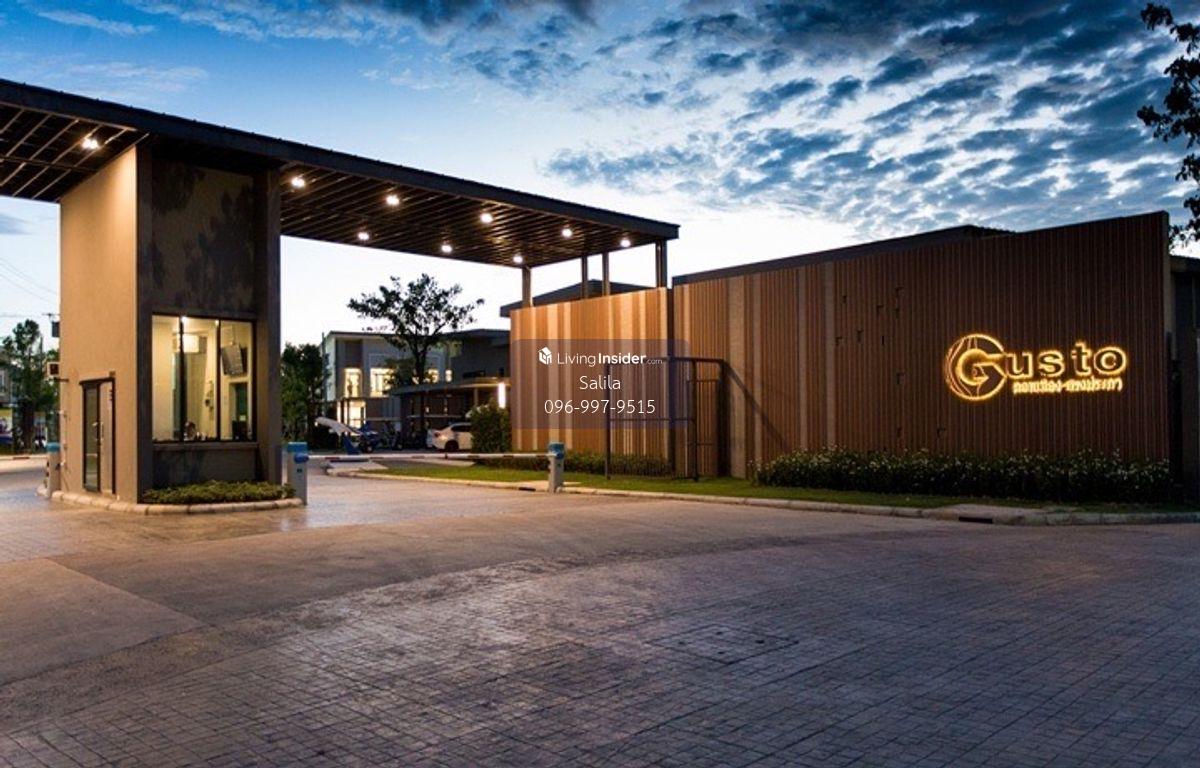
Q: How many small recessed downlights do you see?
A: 9